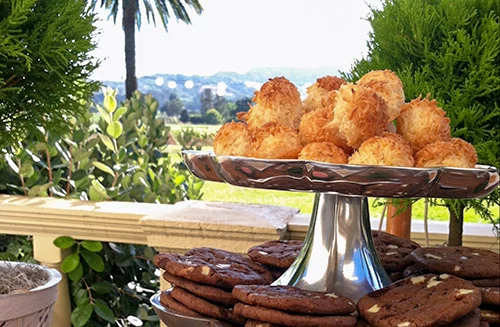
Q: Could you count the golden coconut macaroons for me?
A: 11